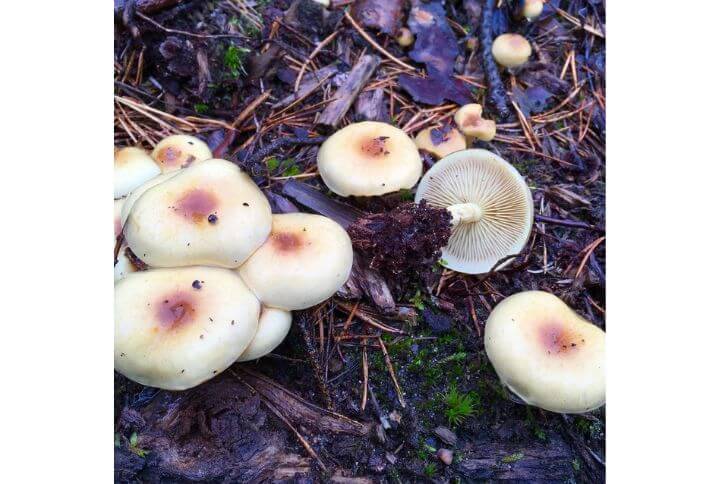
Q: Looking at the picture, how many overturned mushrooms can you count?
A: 1